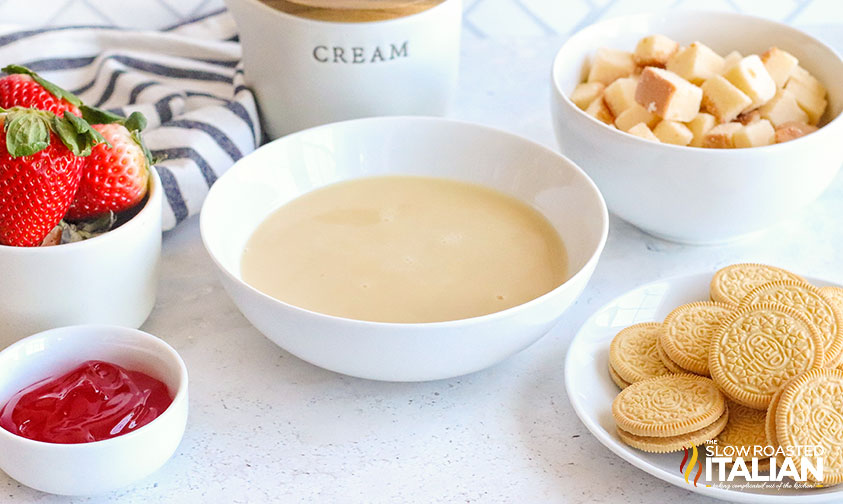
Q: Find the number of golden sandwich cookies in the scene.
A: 9